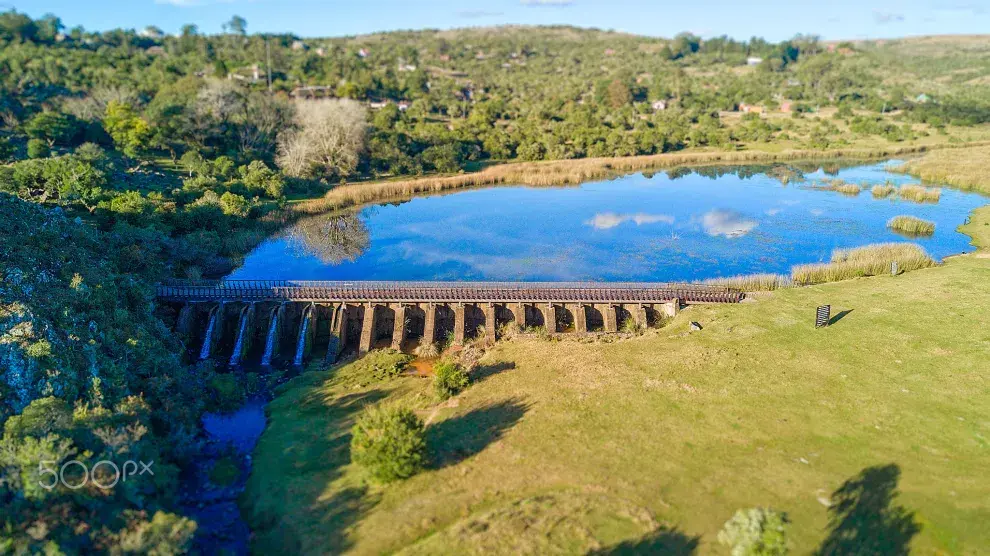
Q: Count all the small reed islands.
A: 4